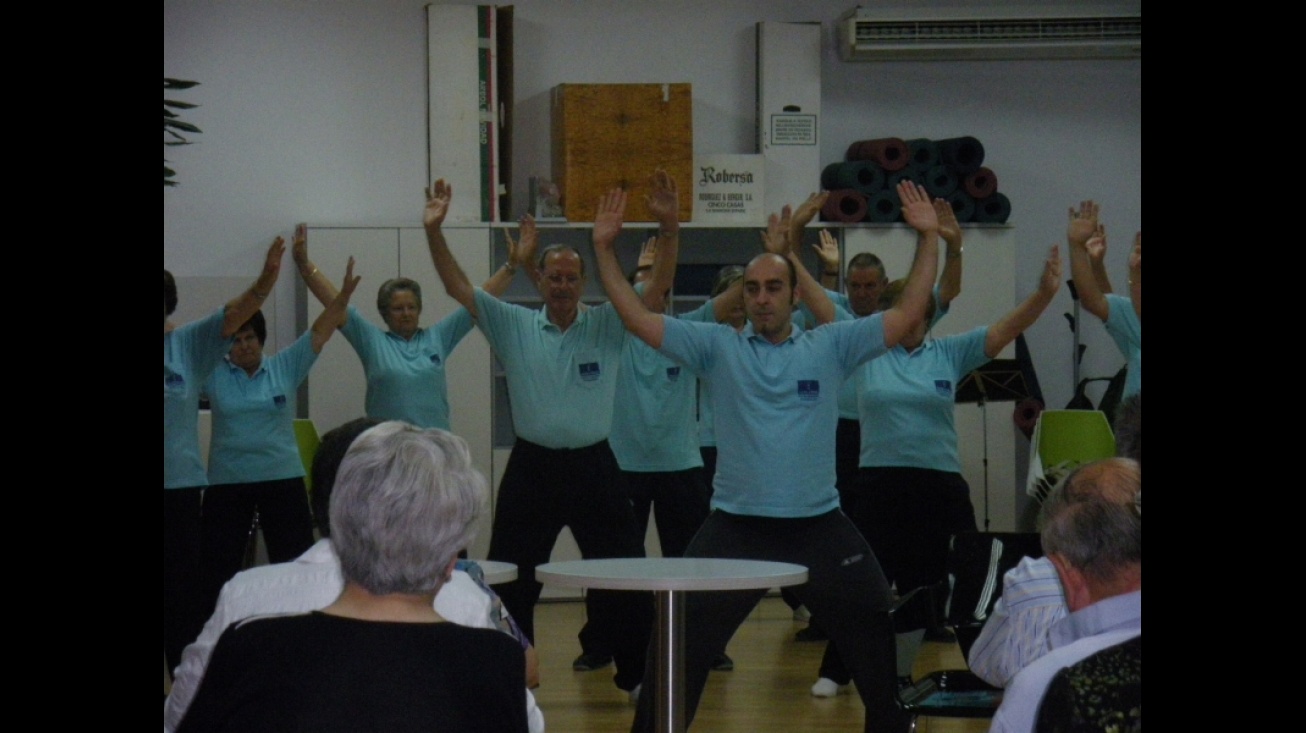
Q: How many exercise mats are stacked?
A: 11